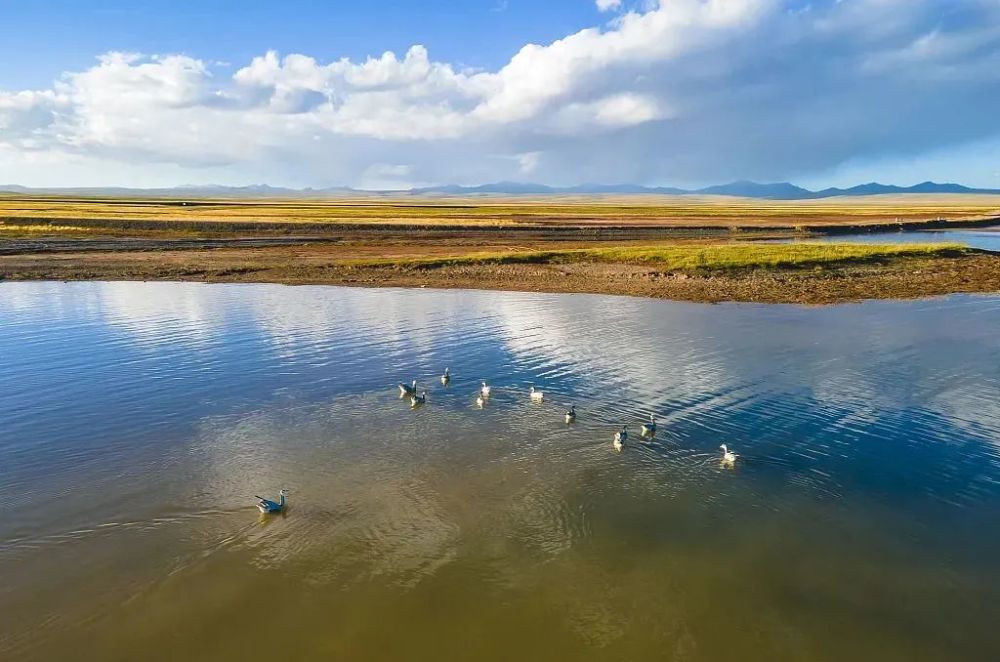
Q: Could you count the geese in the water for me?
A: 11